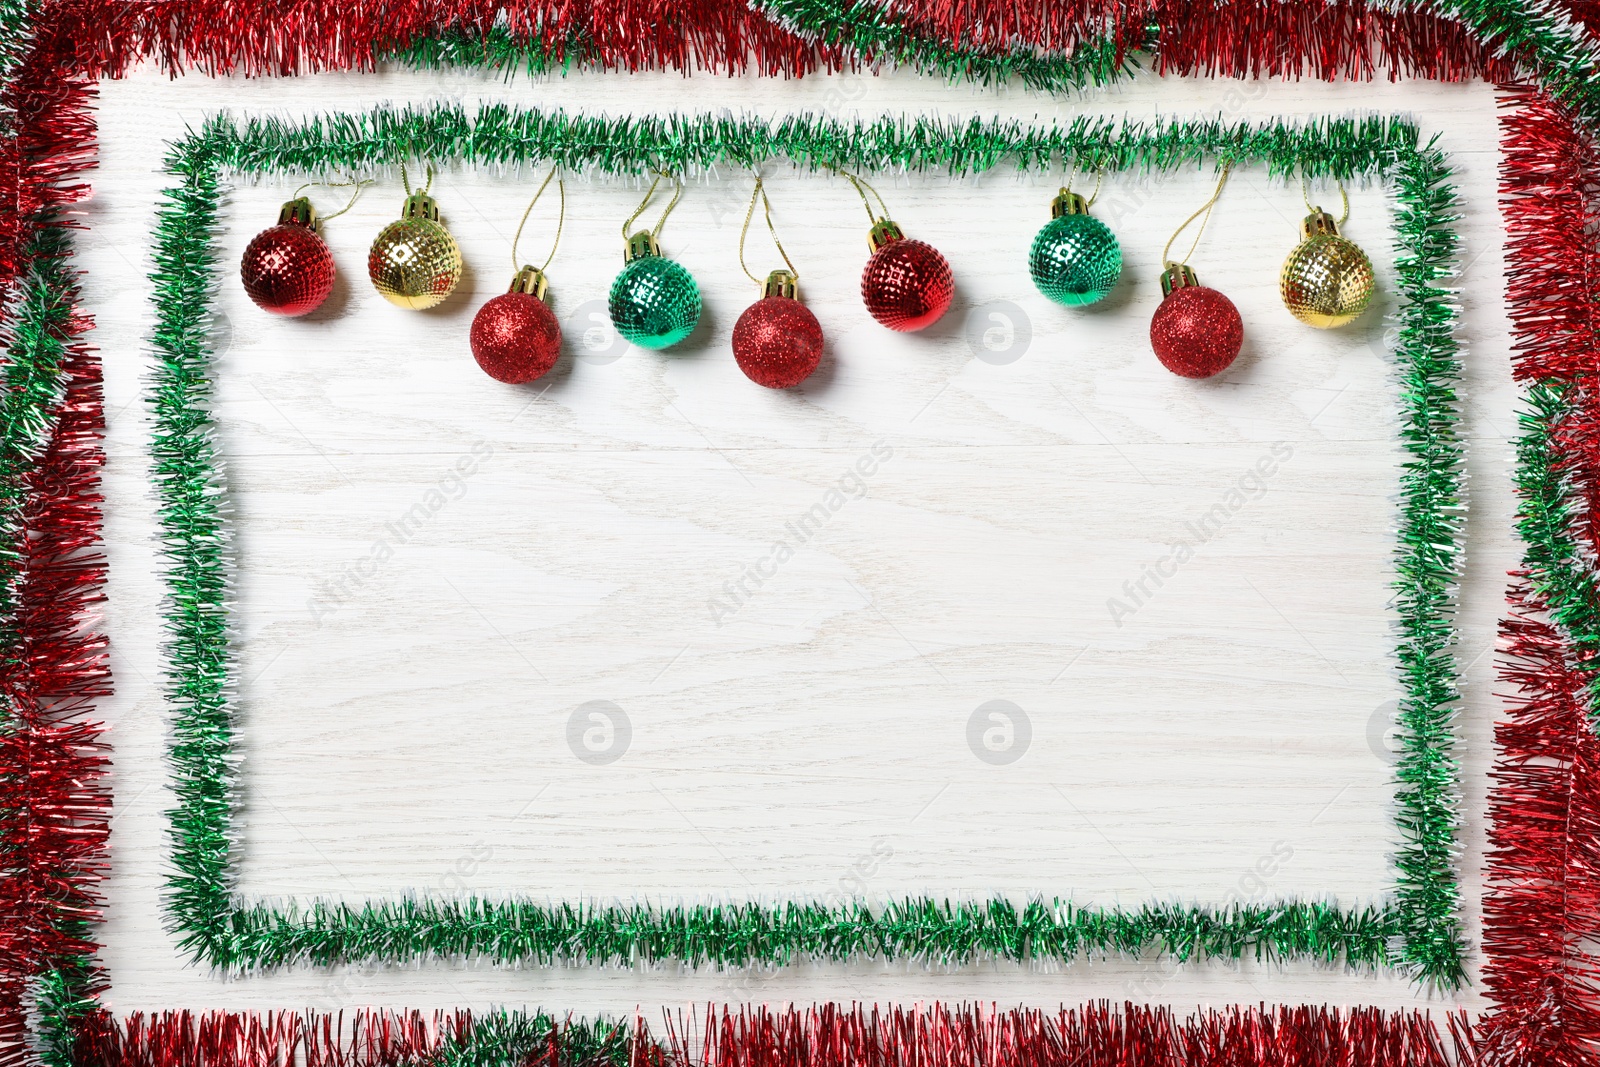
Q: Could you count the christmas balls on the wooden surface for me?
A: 9